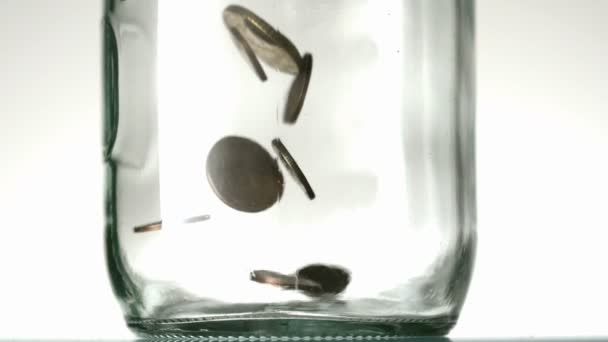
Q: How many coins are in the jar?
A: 8